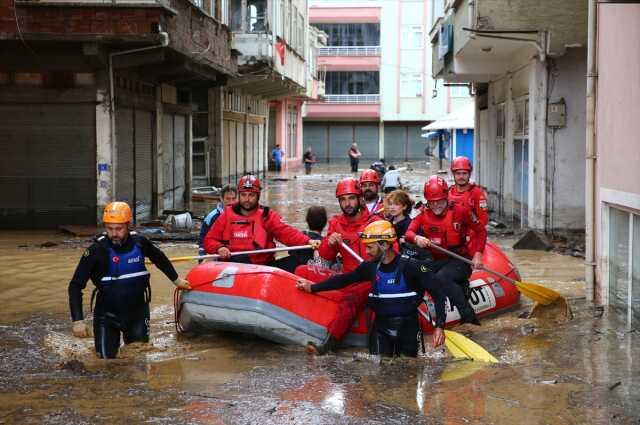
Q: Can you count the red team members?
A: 5